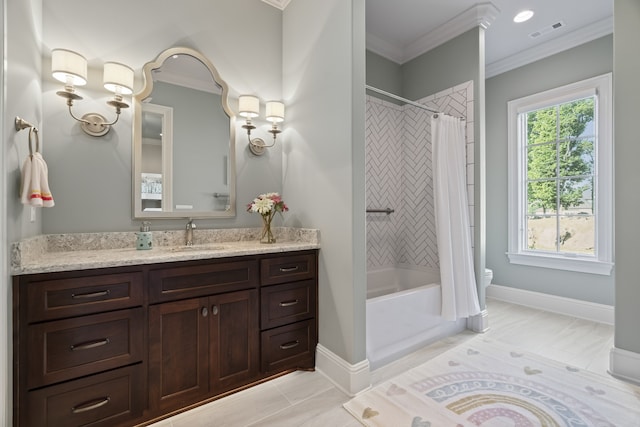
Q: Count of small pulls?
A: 2